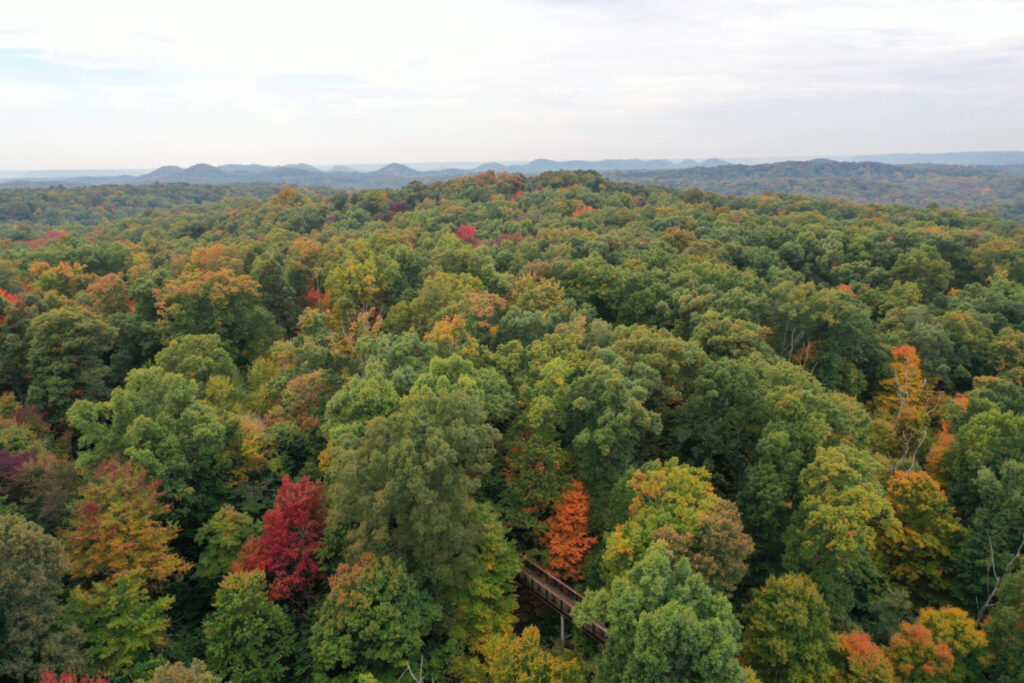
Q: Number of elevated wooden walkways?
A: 1